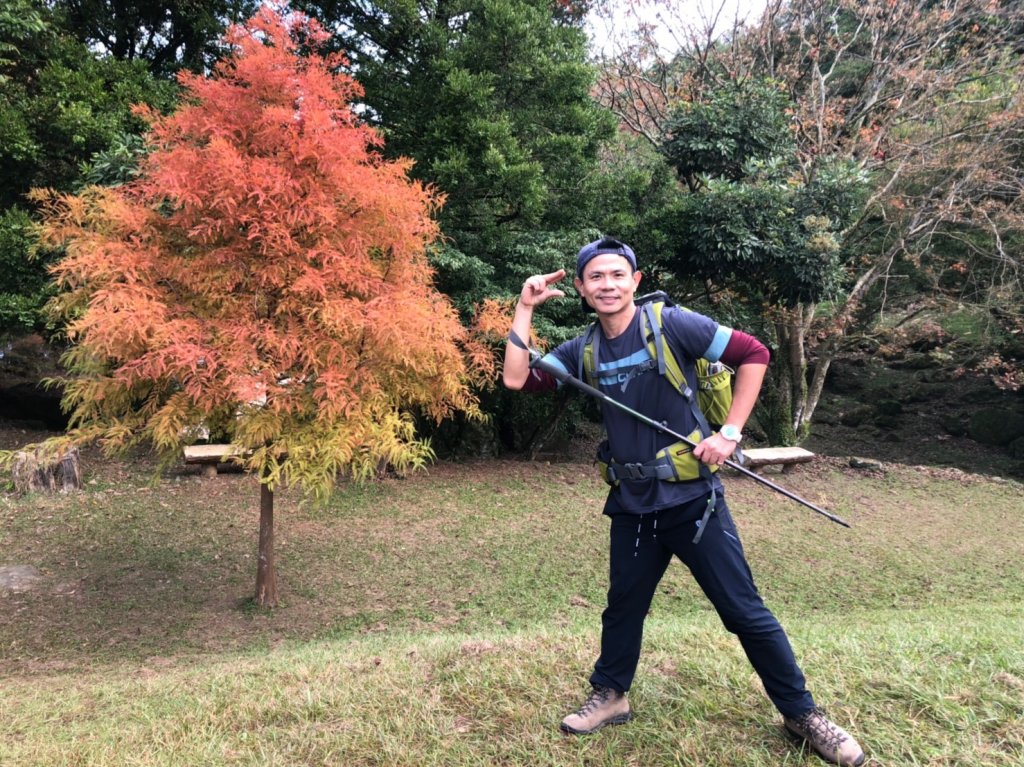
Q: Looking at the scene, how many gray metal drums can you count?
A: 0